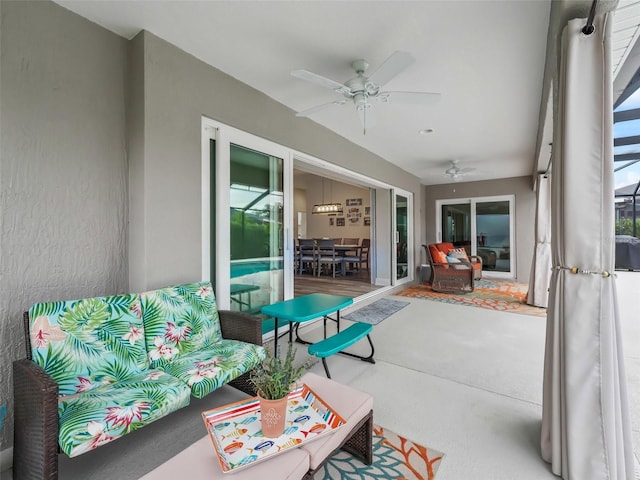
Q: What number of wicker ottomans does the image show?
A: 2